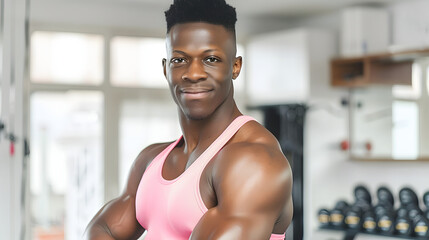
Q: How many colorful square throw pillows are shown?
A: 0